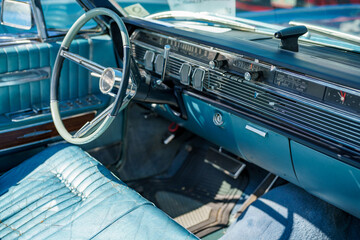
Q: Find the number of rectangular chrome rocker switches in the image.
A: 4